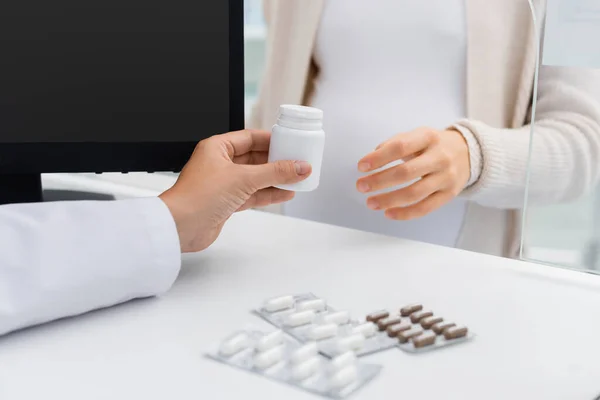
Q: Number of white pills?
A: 14